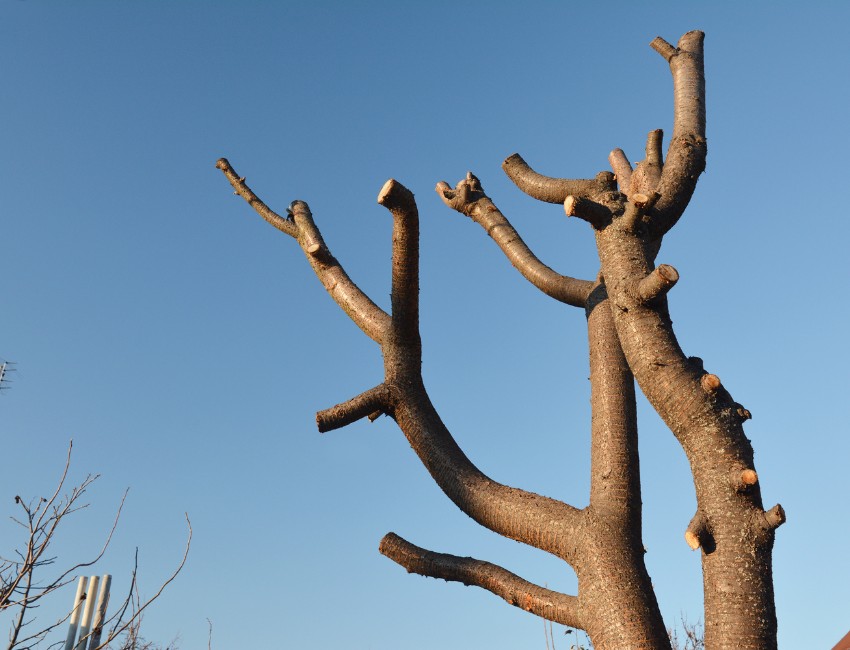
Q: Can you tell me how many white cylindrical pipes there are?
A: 3